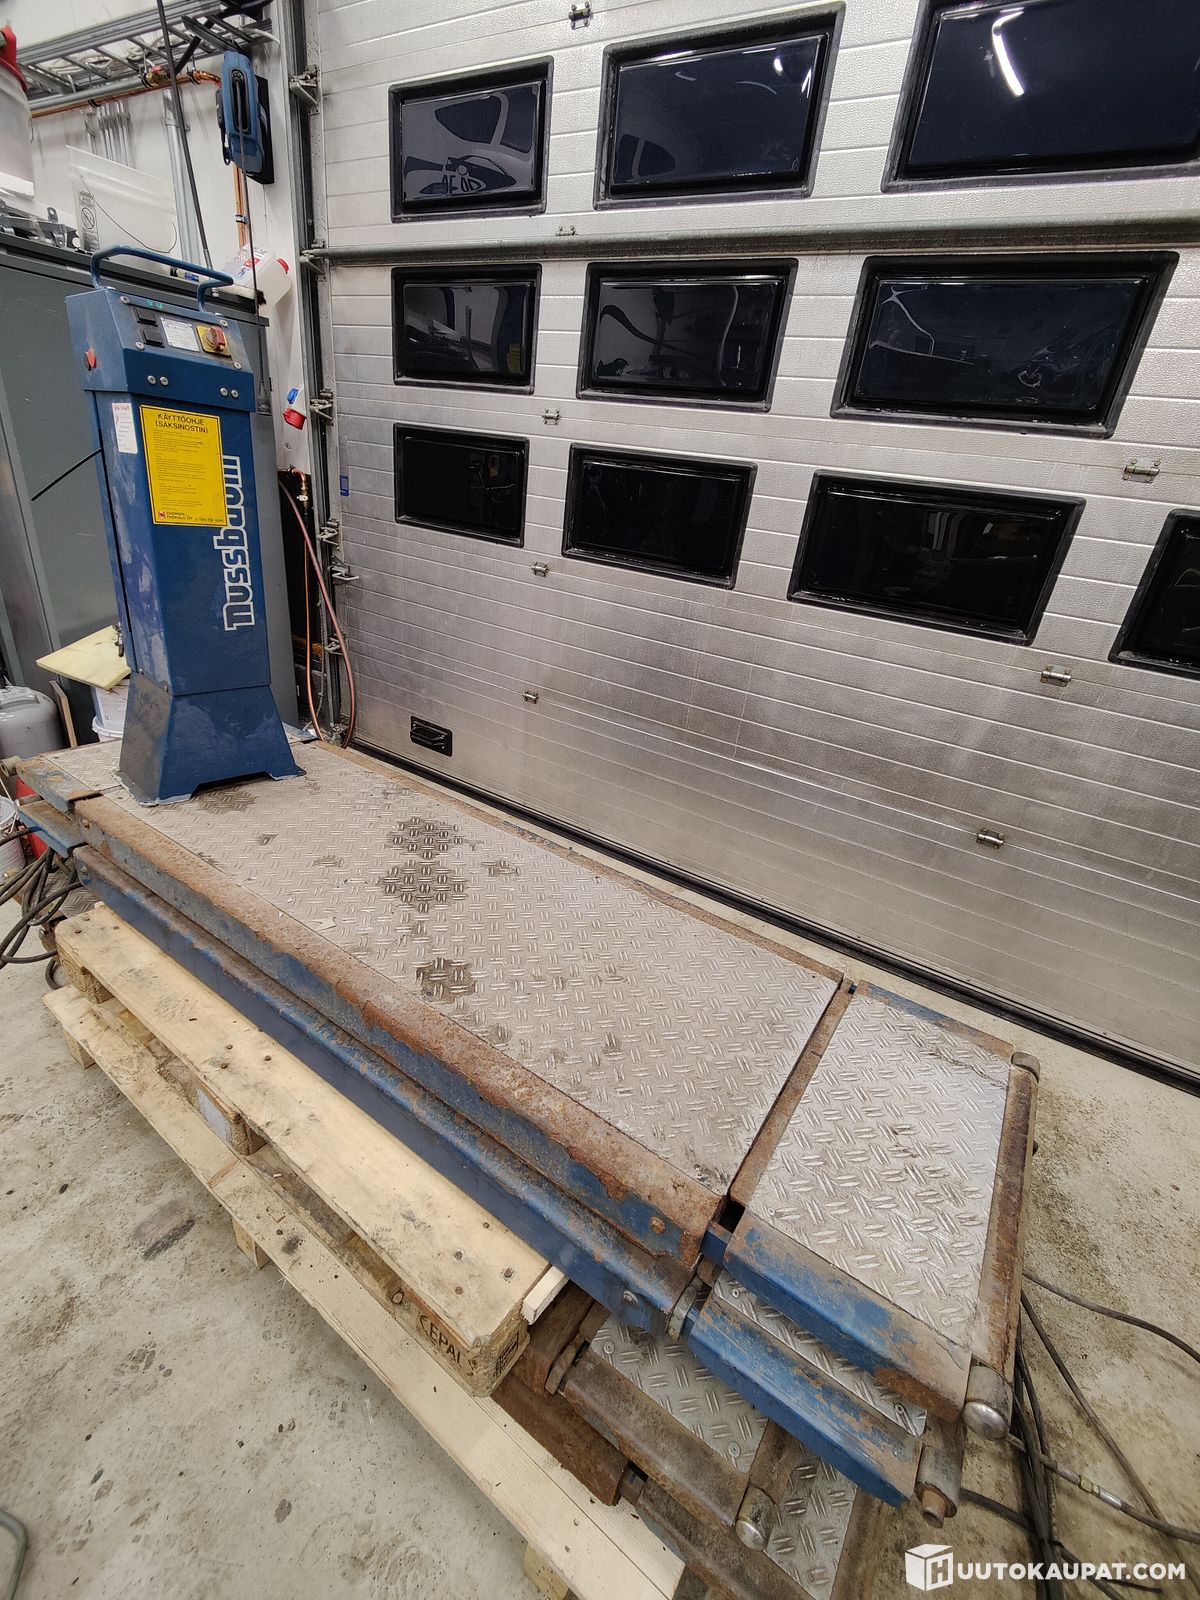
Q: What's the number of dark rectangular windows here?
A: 10